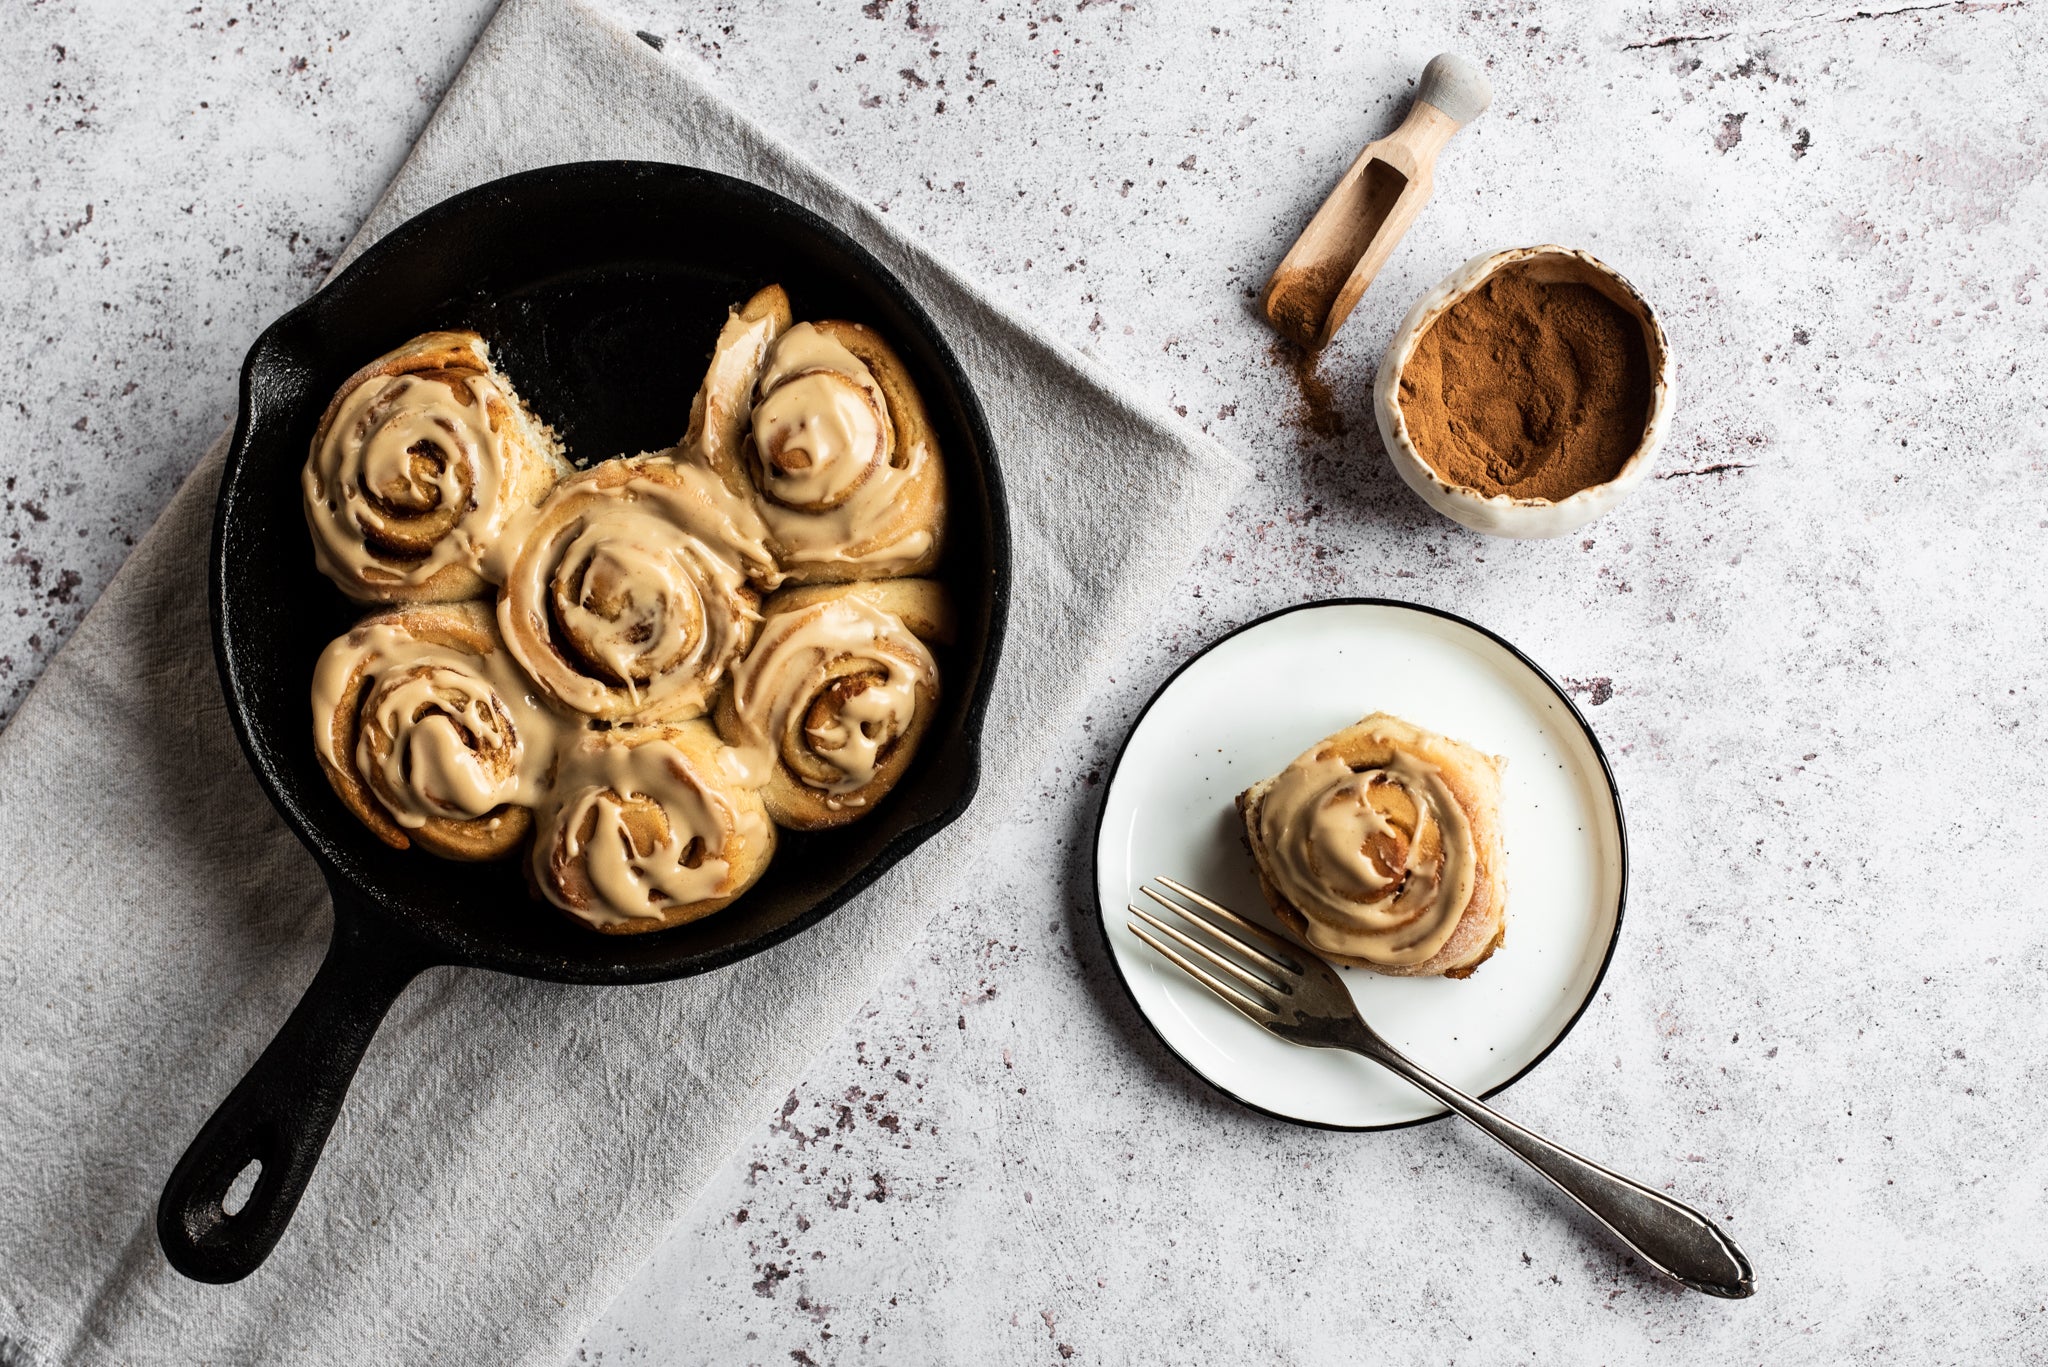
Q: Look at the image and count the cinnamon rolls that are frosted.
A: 7